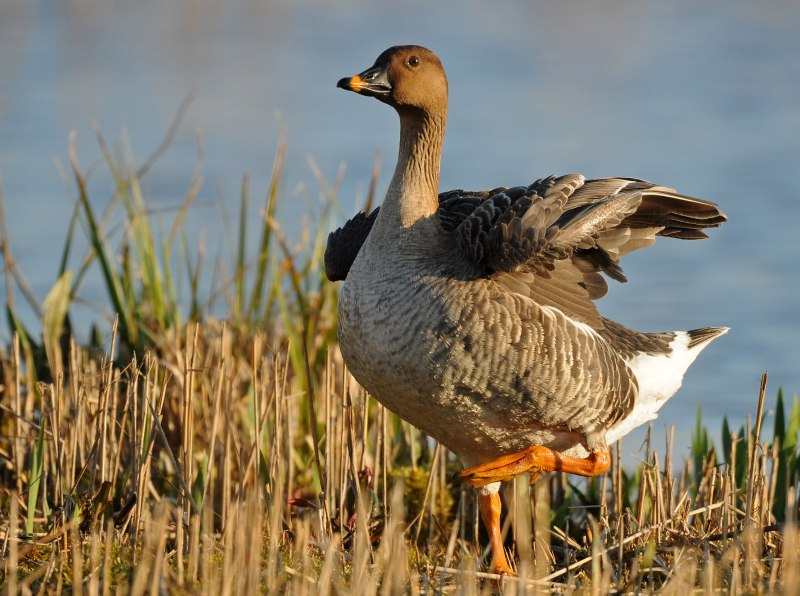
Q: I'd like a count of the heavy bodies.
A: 1